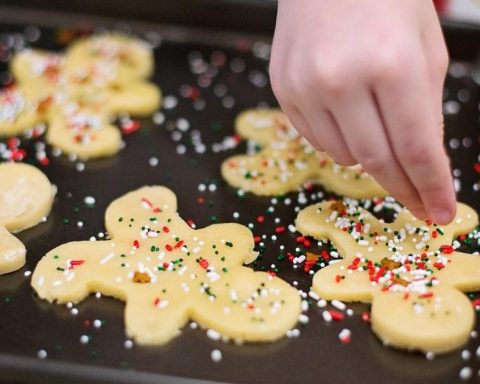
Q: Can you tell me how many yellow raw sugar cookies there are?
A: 5